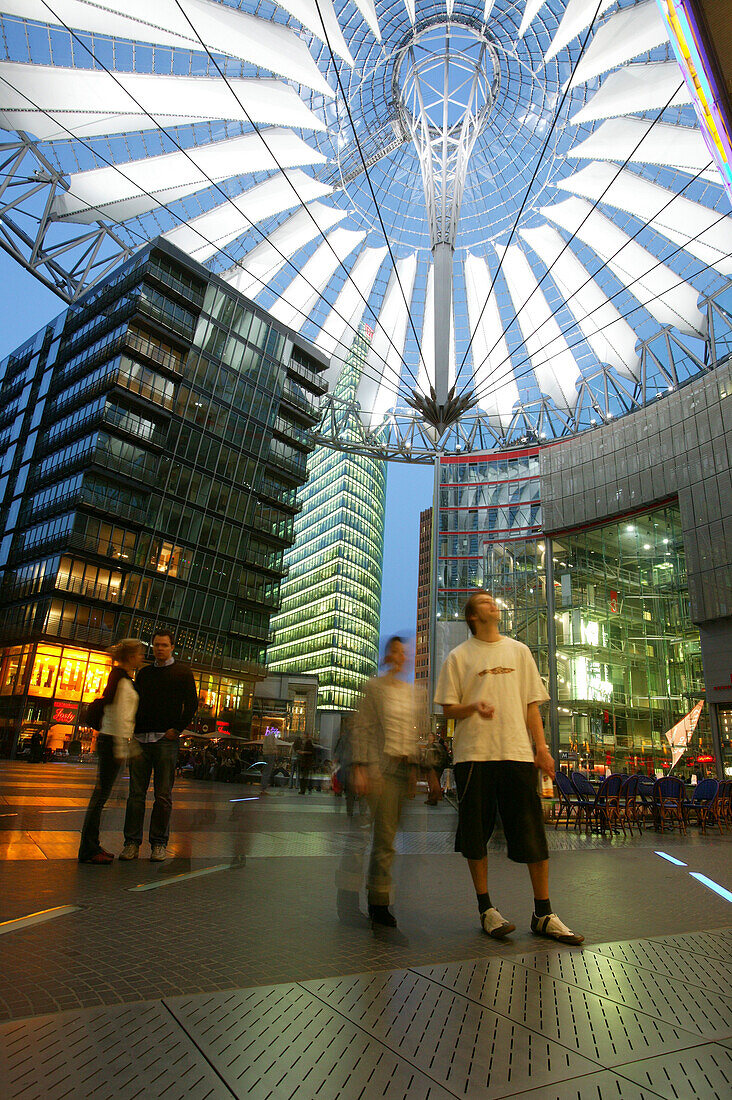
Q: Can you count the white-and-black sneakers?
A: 2